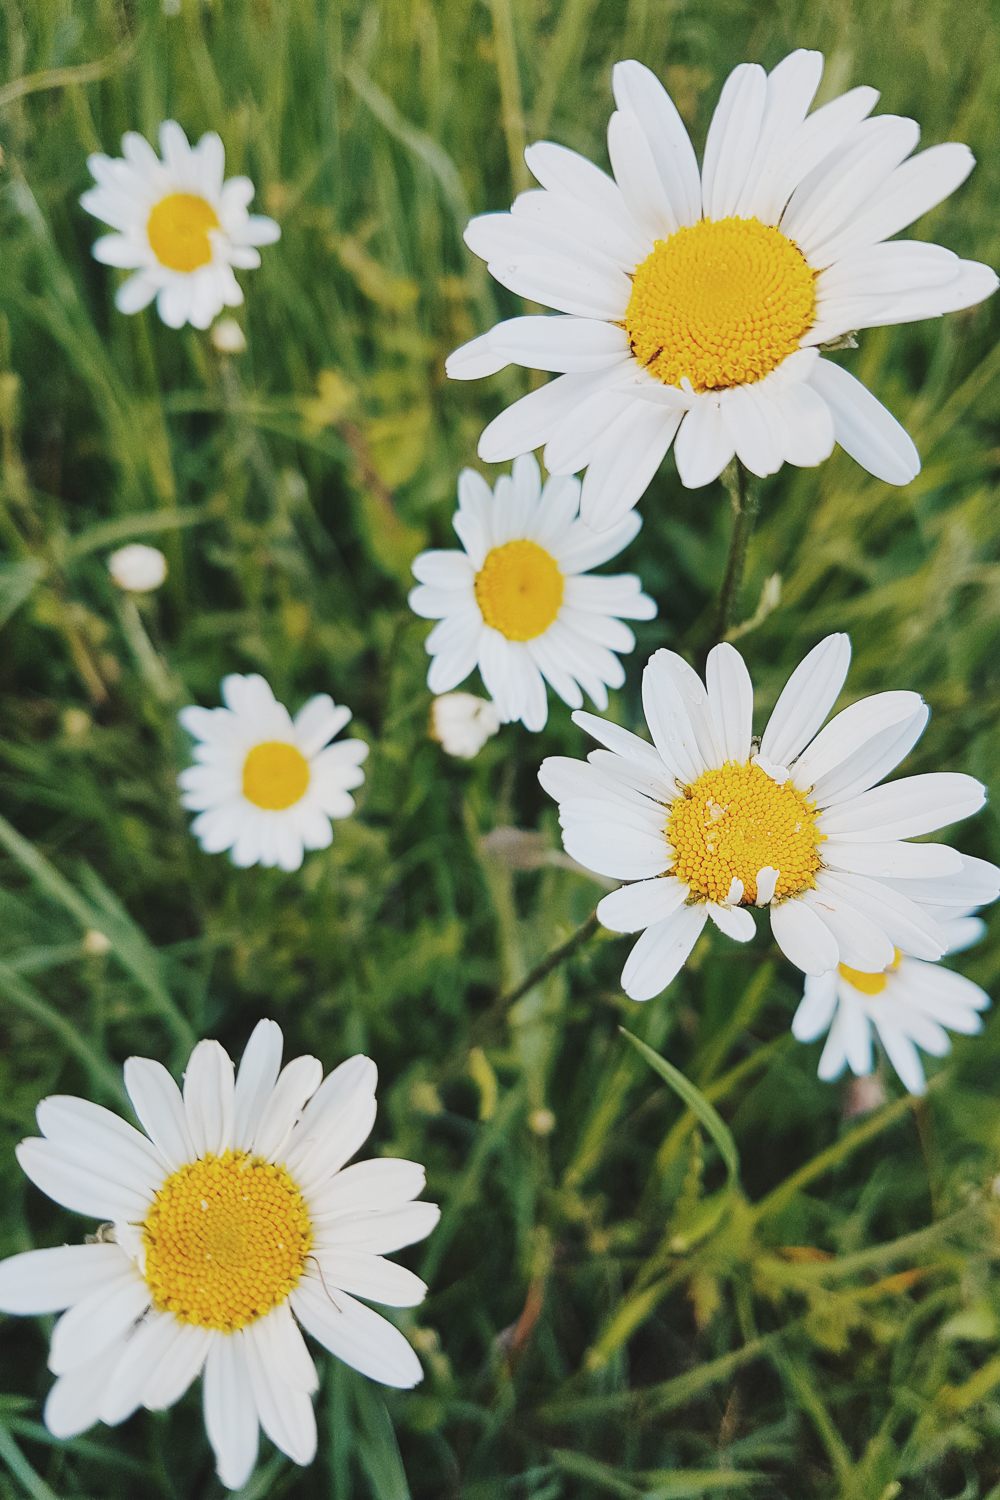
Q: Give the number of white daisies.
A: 7